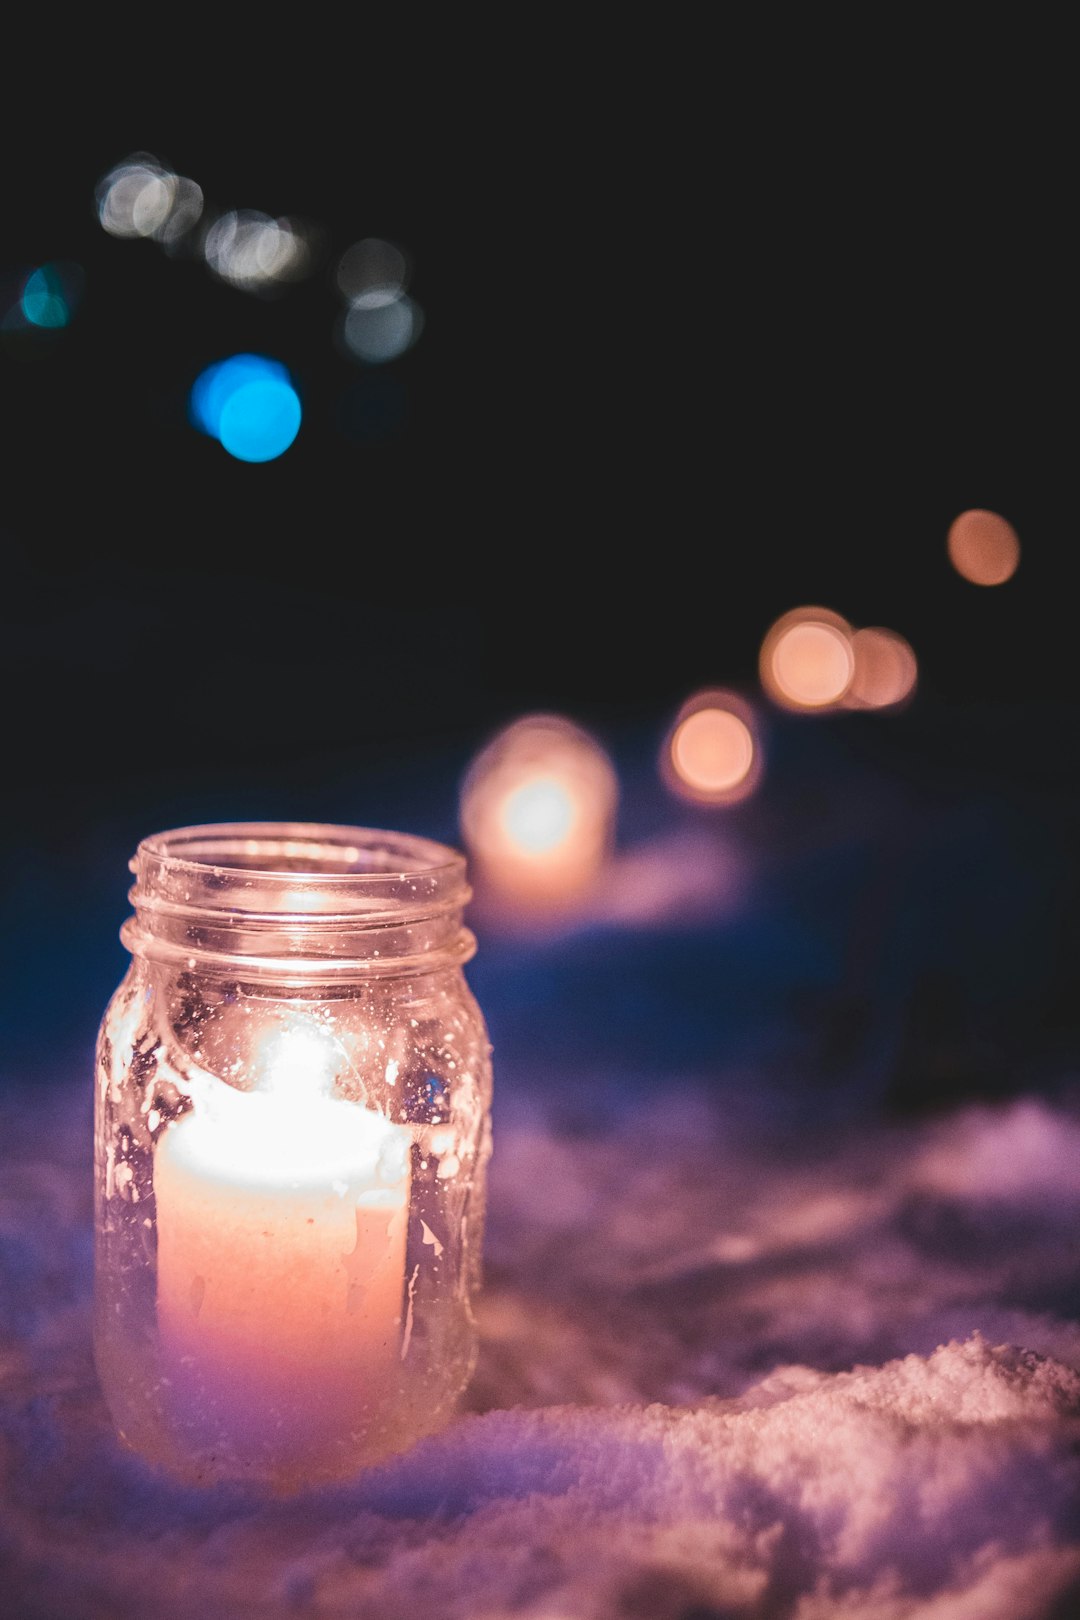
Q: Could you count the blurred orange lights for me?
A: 5